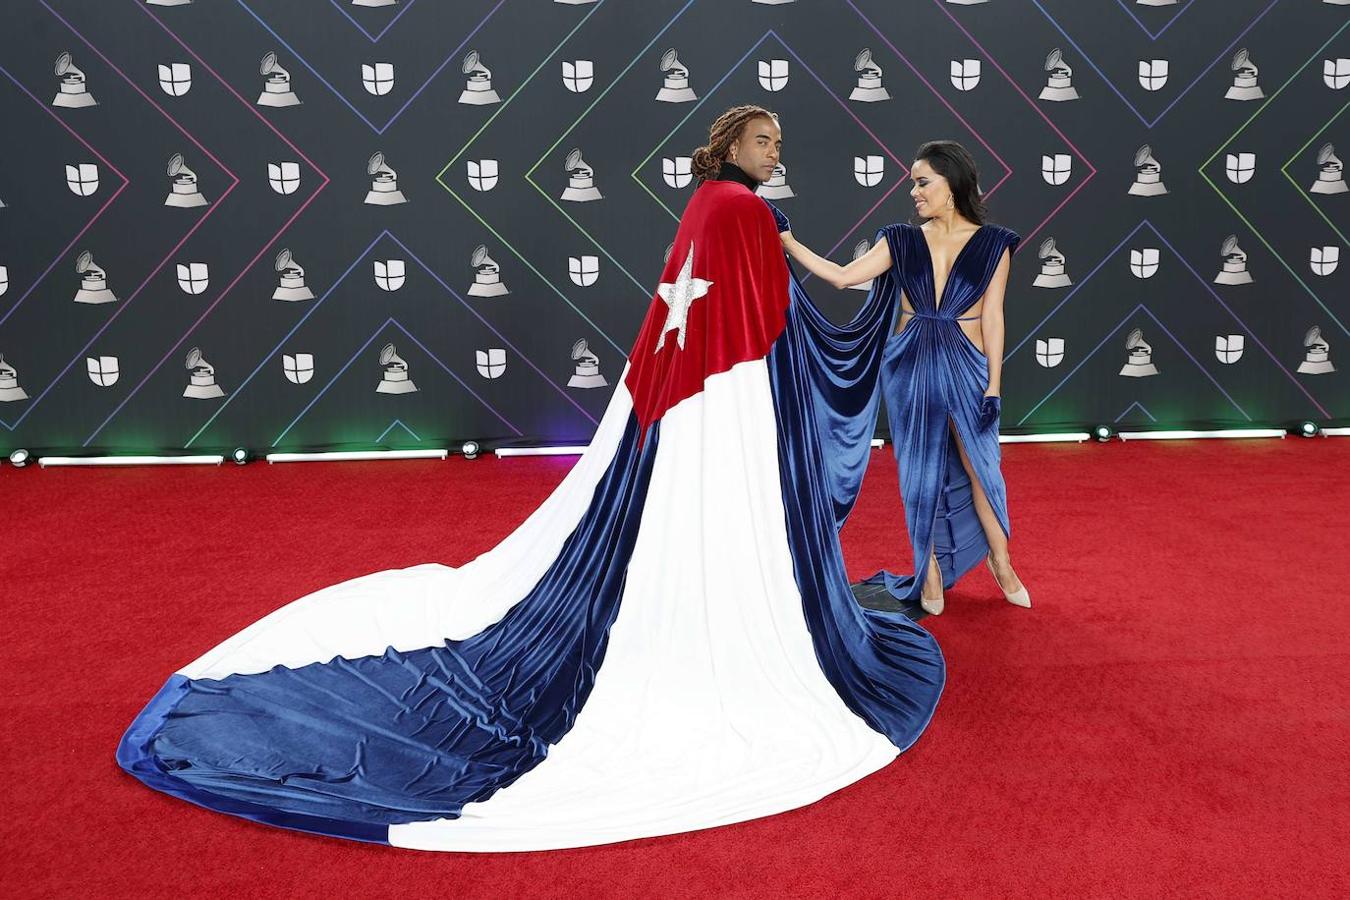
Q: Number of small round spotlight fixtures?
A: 5